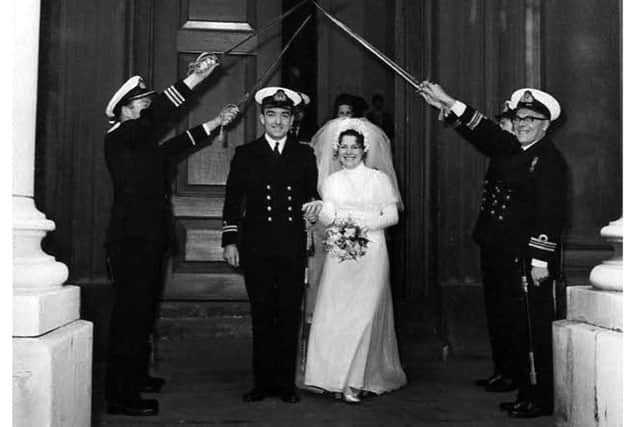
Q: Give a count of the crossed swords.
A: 4